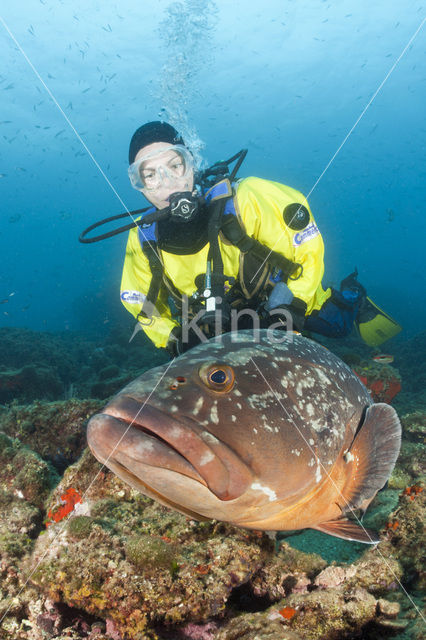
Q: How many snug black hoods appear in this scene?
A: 1